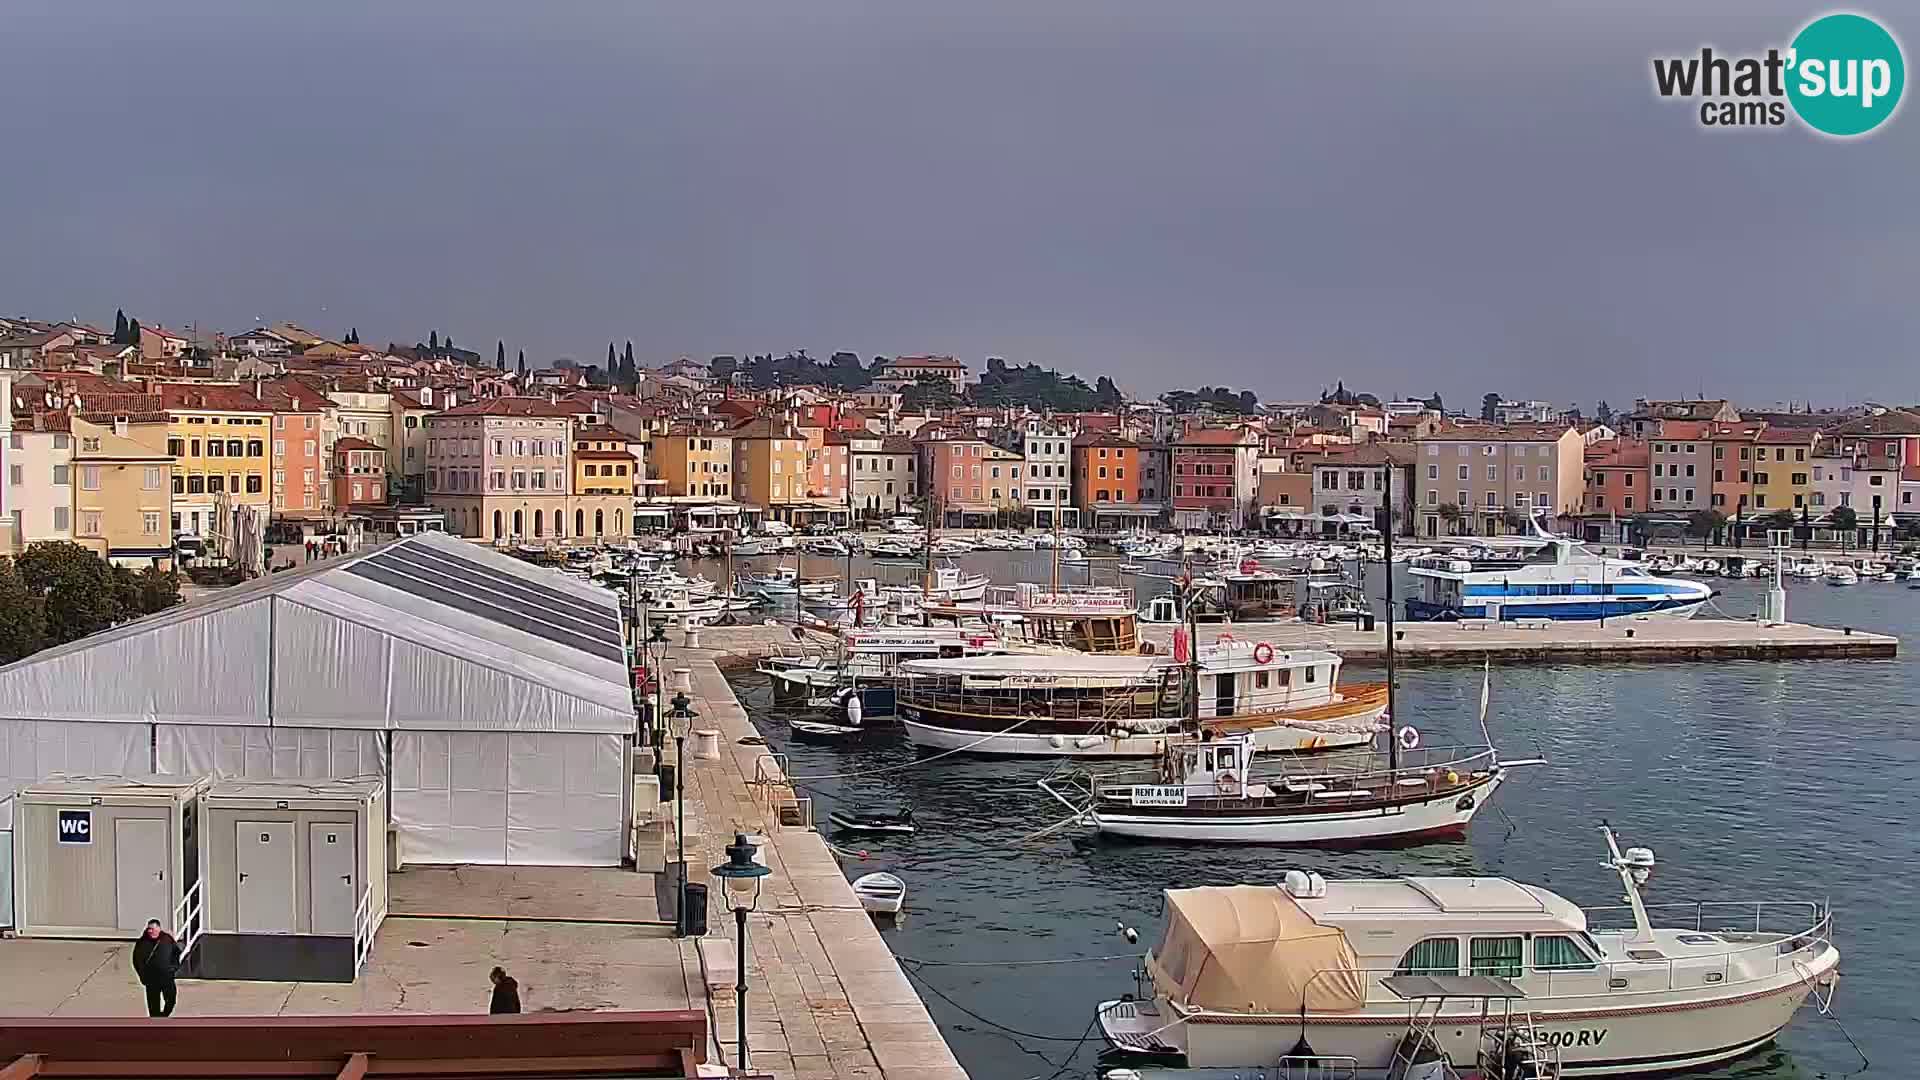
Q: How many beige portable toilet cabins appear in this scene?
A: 2